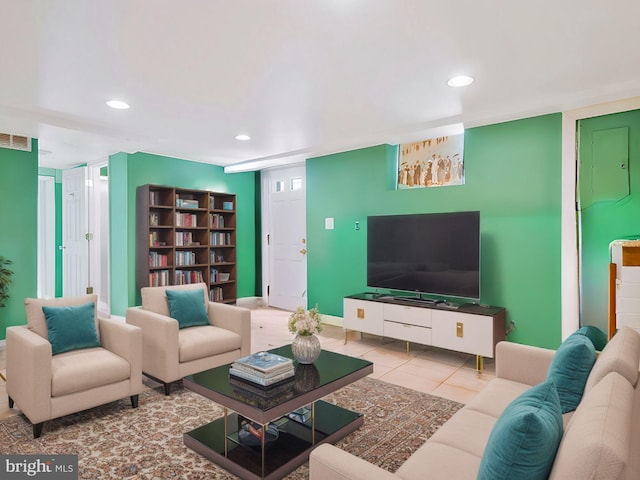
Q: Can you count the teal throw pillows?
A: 5